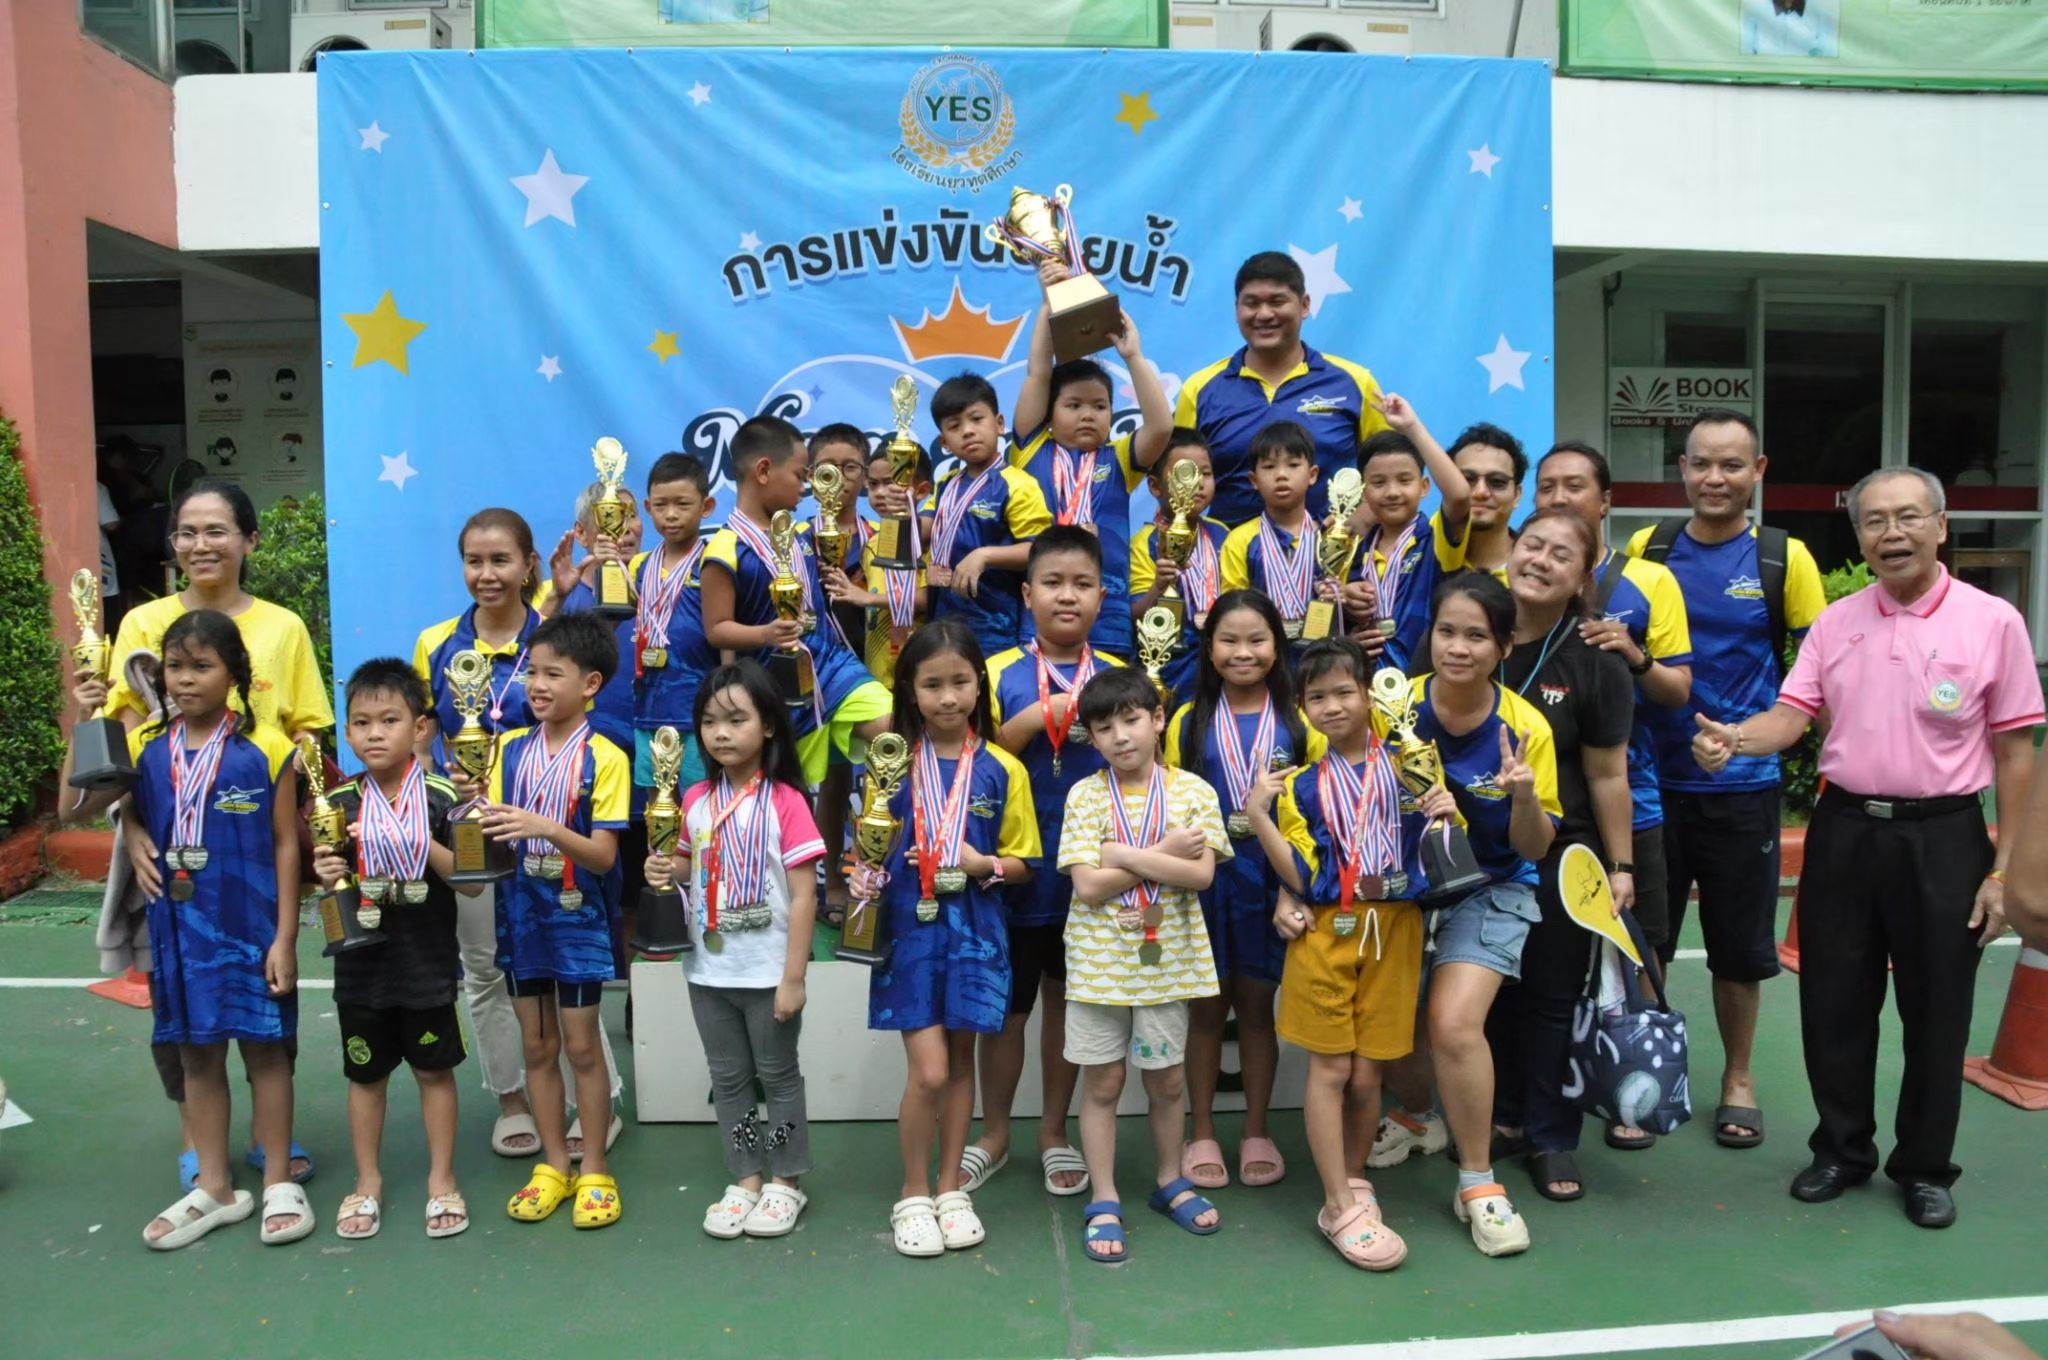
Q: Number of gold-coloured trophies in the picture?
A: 14